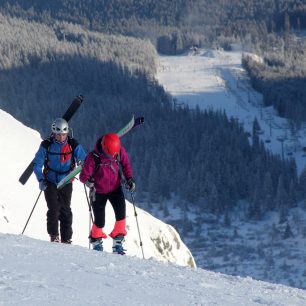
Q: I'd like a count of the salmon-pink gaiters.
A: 2